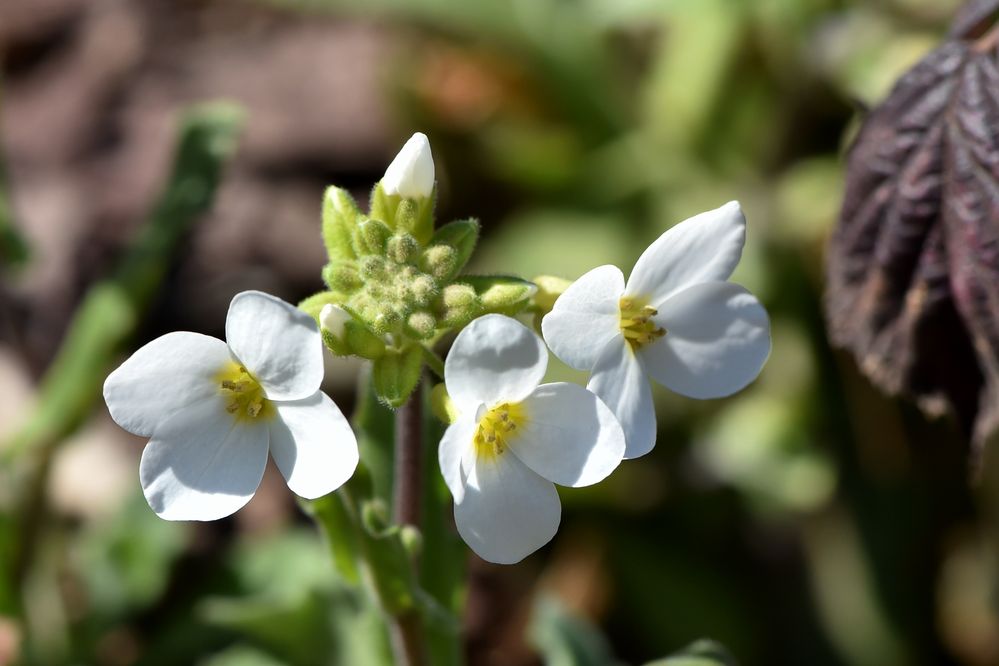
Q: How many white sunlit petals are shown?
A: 12